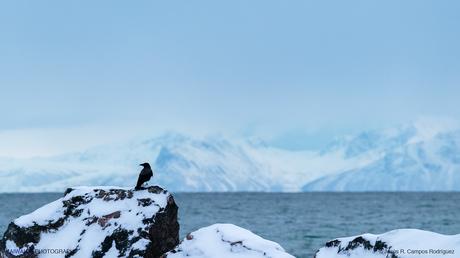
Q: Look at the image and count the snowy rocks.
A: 3